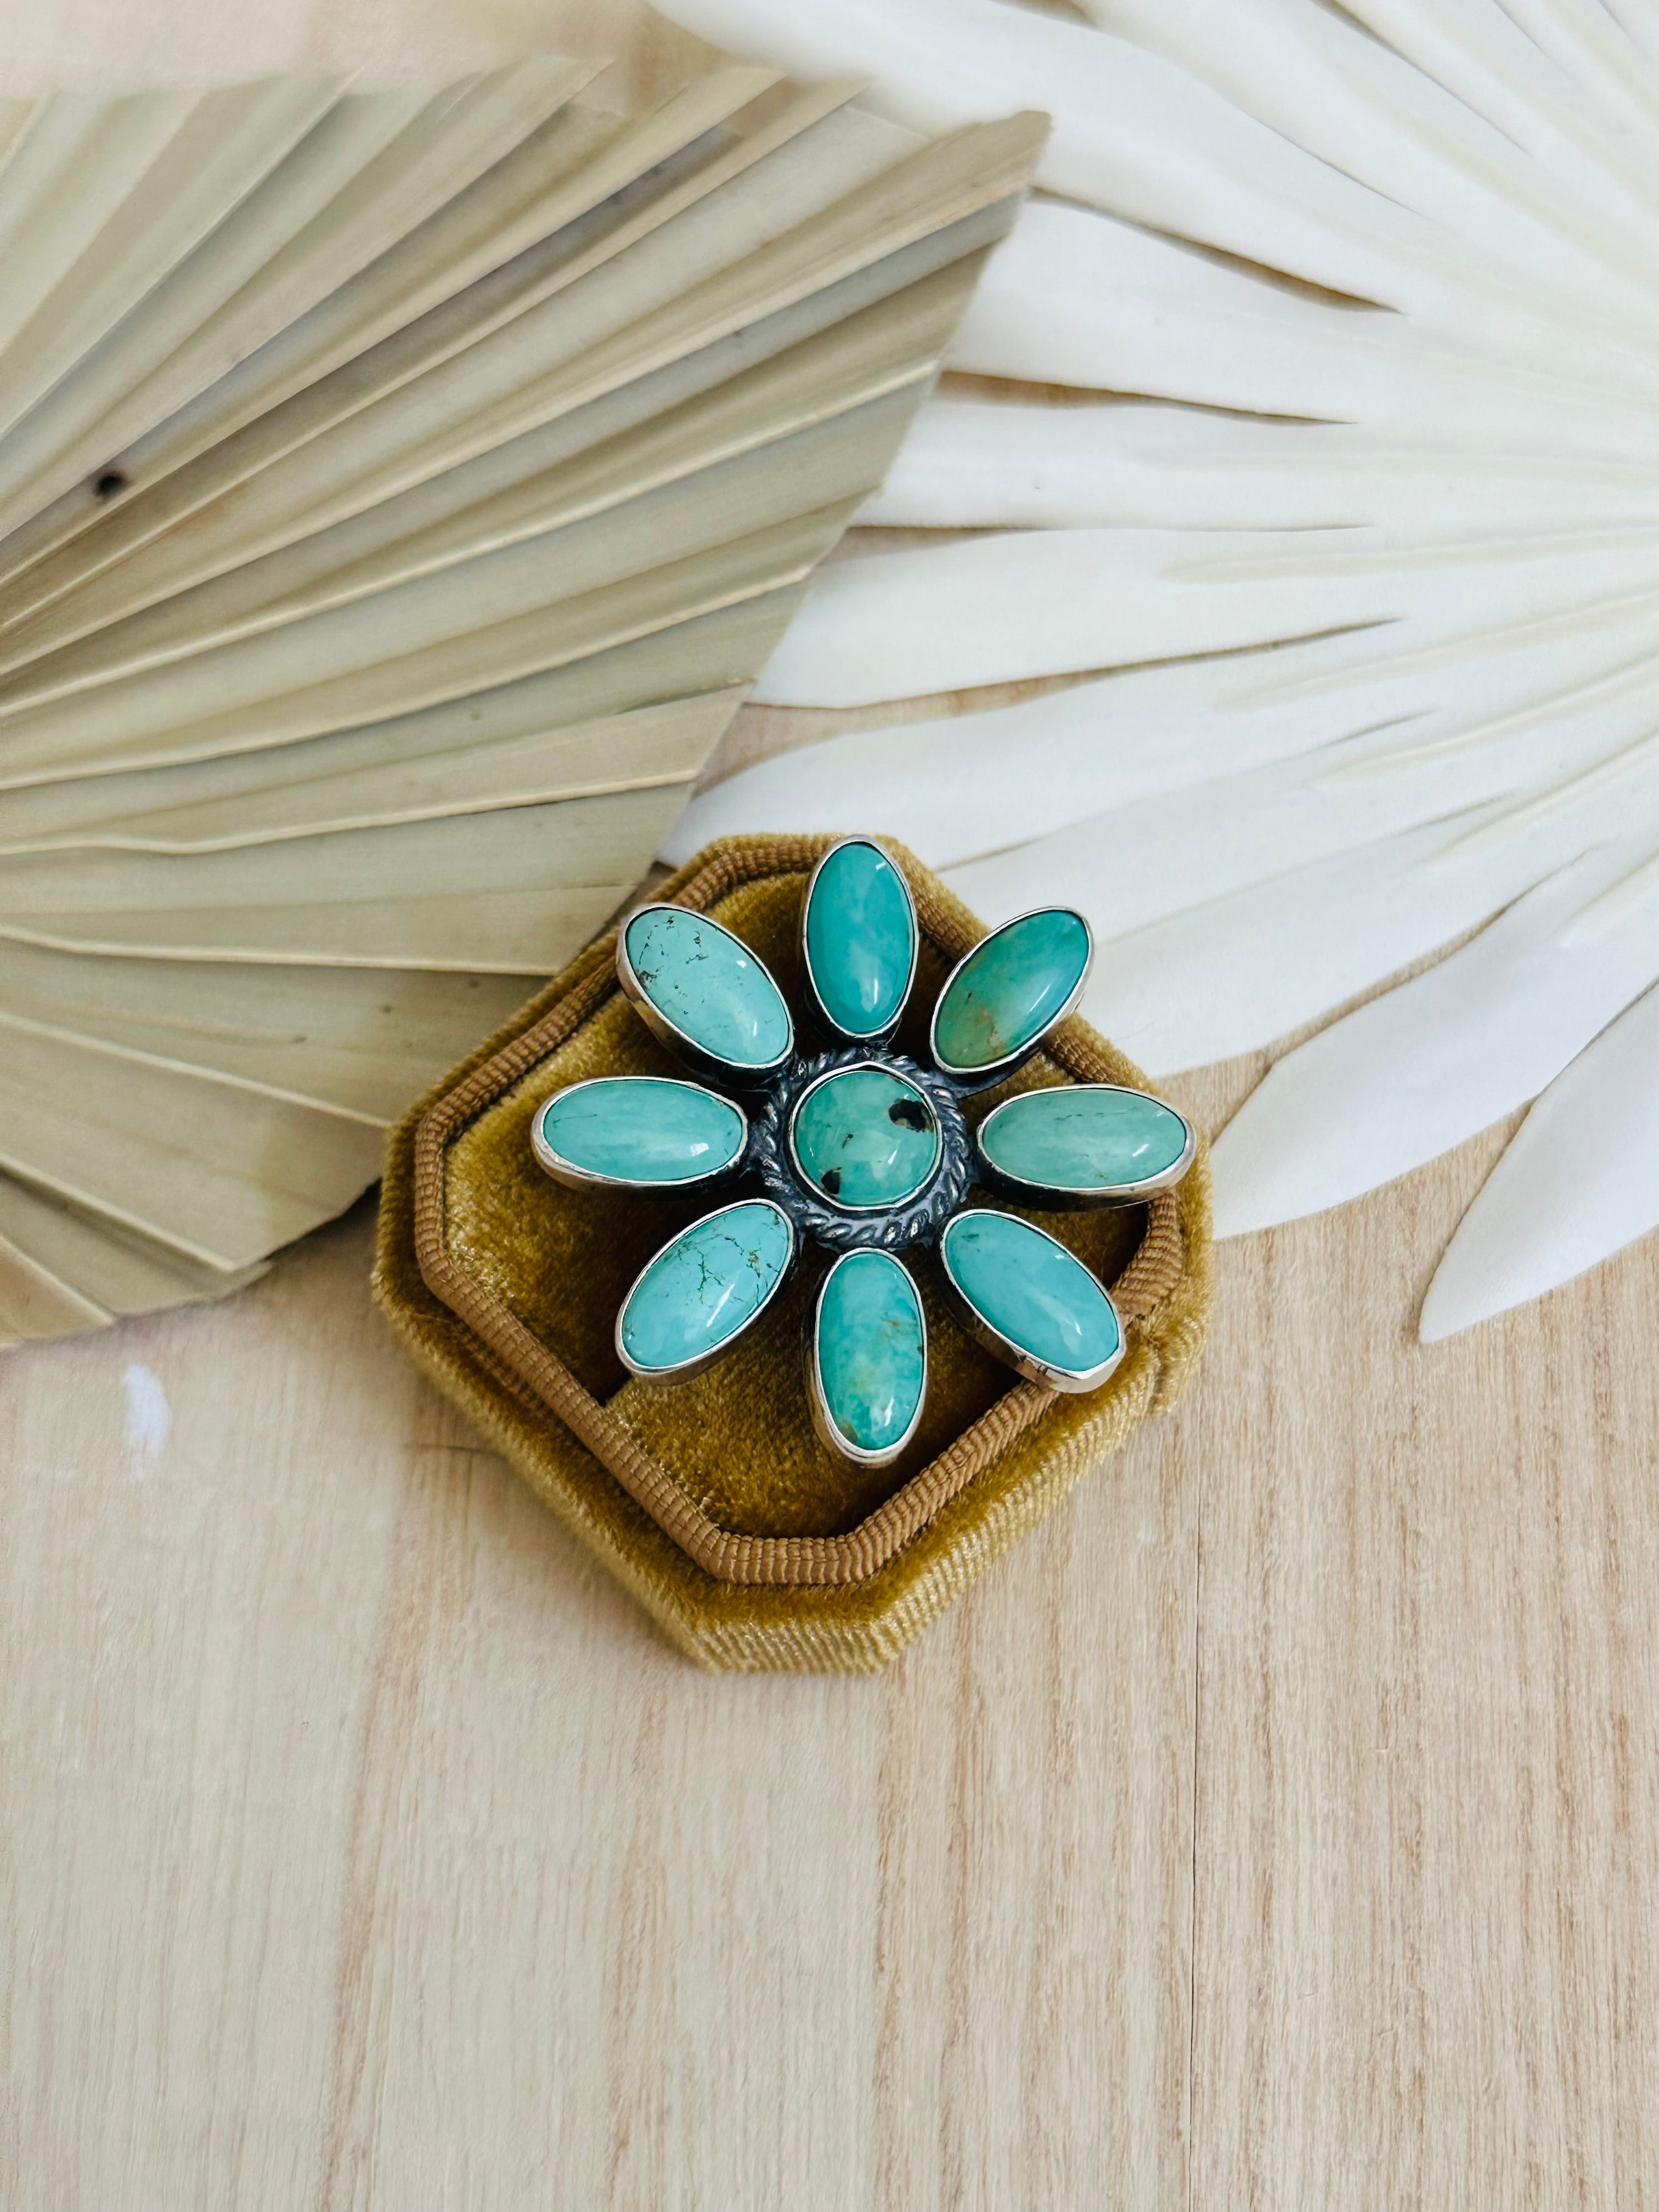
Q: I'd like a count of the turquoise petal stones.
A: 8